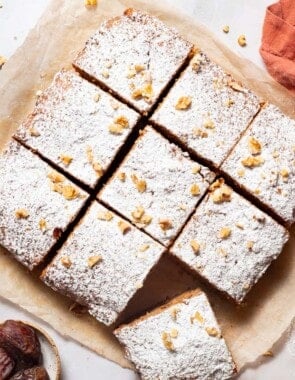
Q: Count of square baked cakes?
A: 9